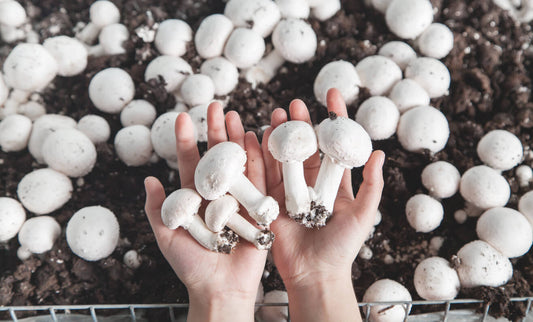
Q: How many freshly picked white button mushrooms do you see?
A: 5